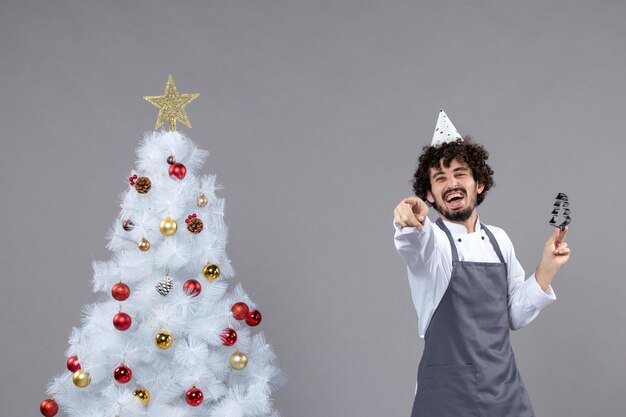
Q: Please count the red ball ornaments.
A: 11